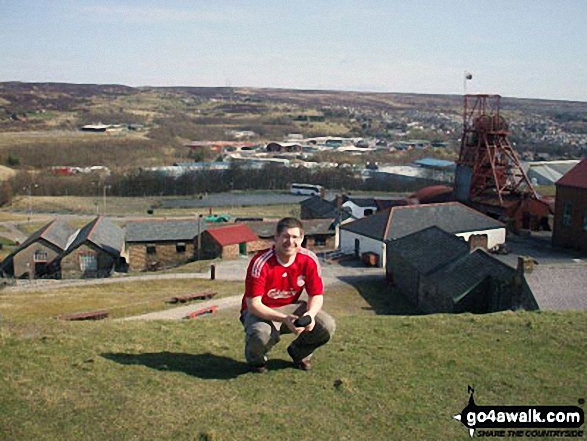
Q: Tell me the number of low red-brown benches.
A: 3